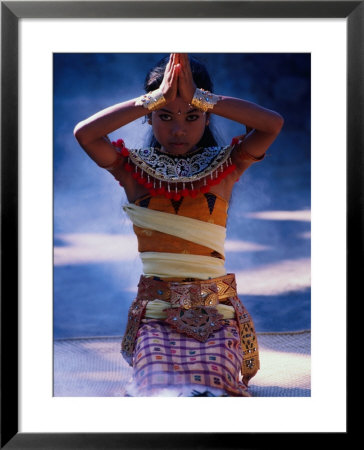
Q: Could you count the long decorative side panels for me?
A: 2